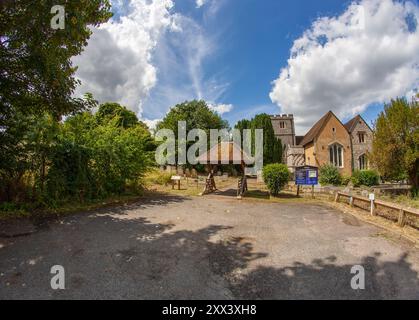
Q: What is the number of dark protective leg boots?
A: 0